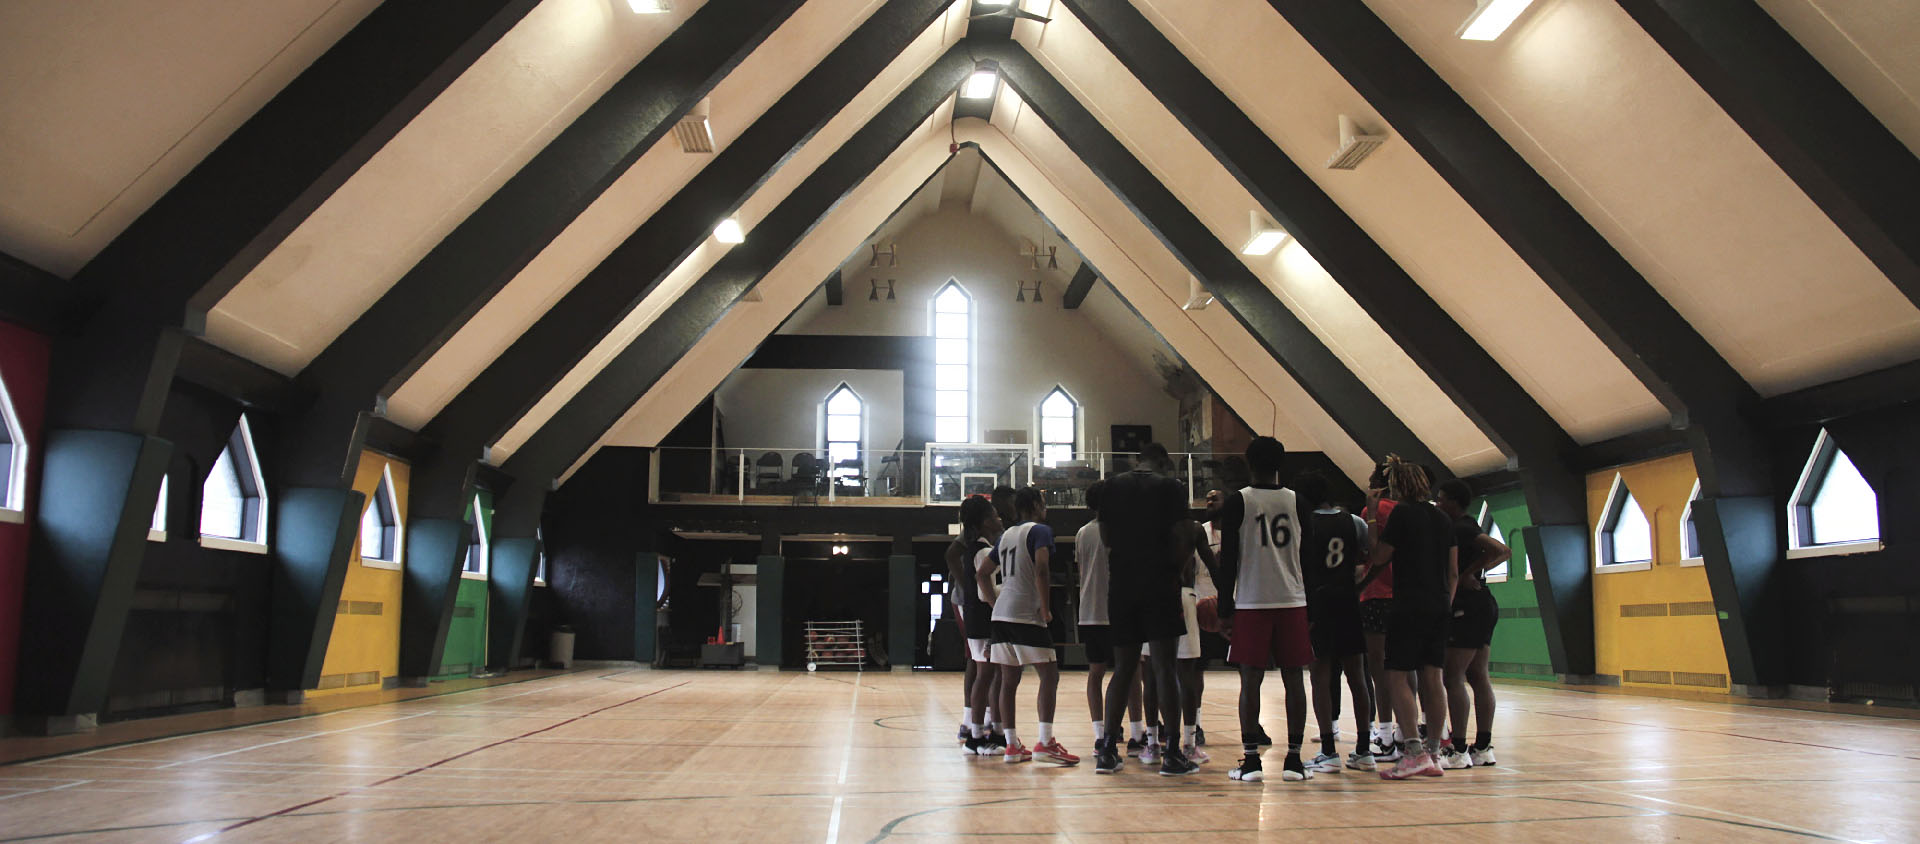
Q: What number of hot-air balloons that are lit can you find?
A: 0